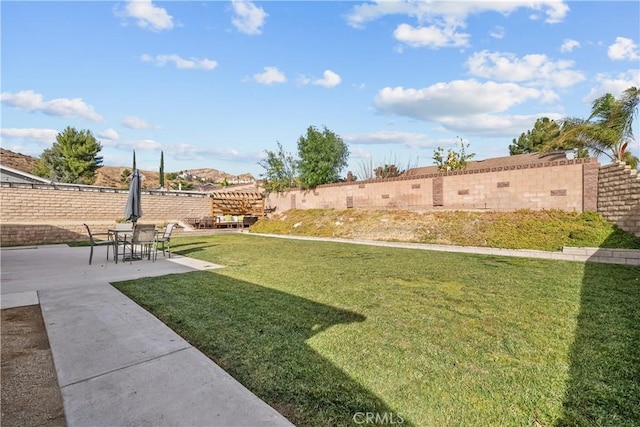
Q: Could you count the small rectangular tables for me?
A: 1